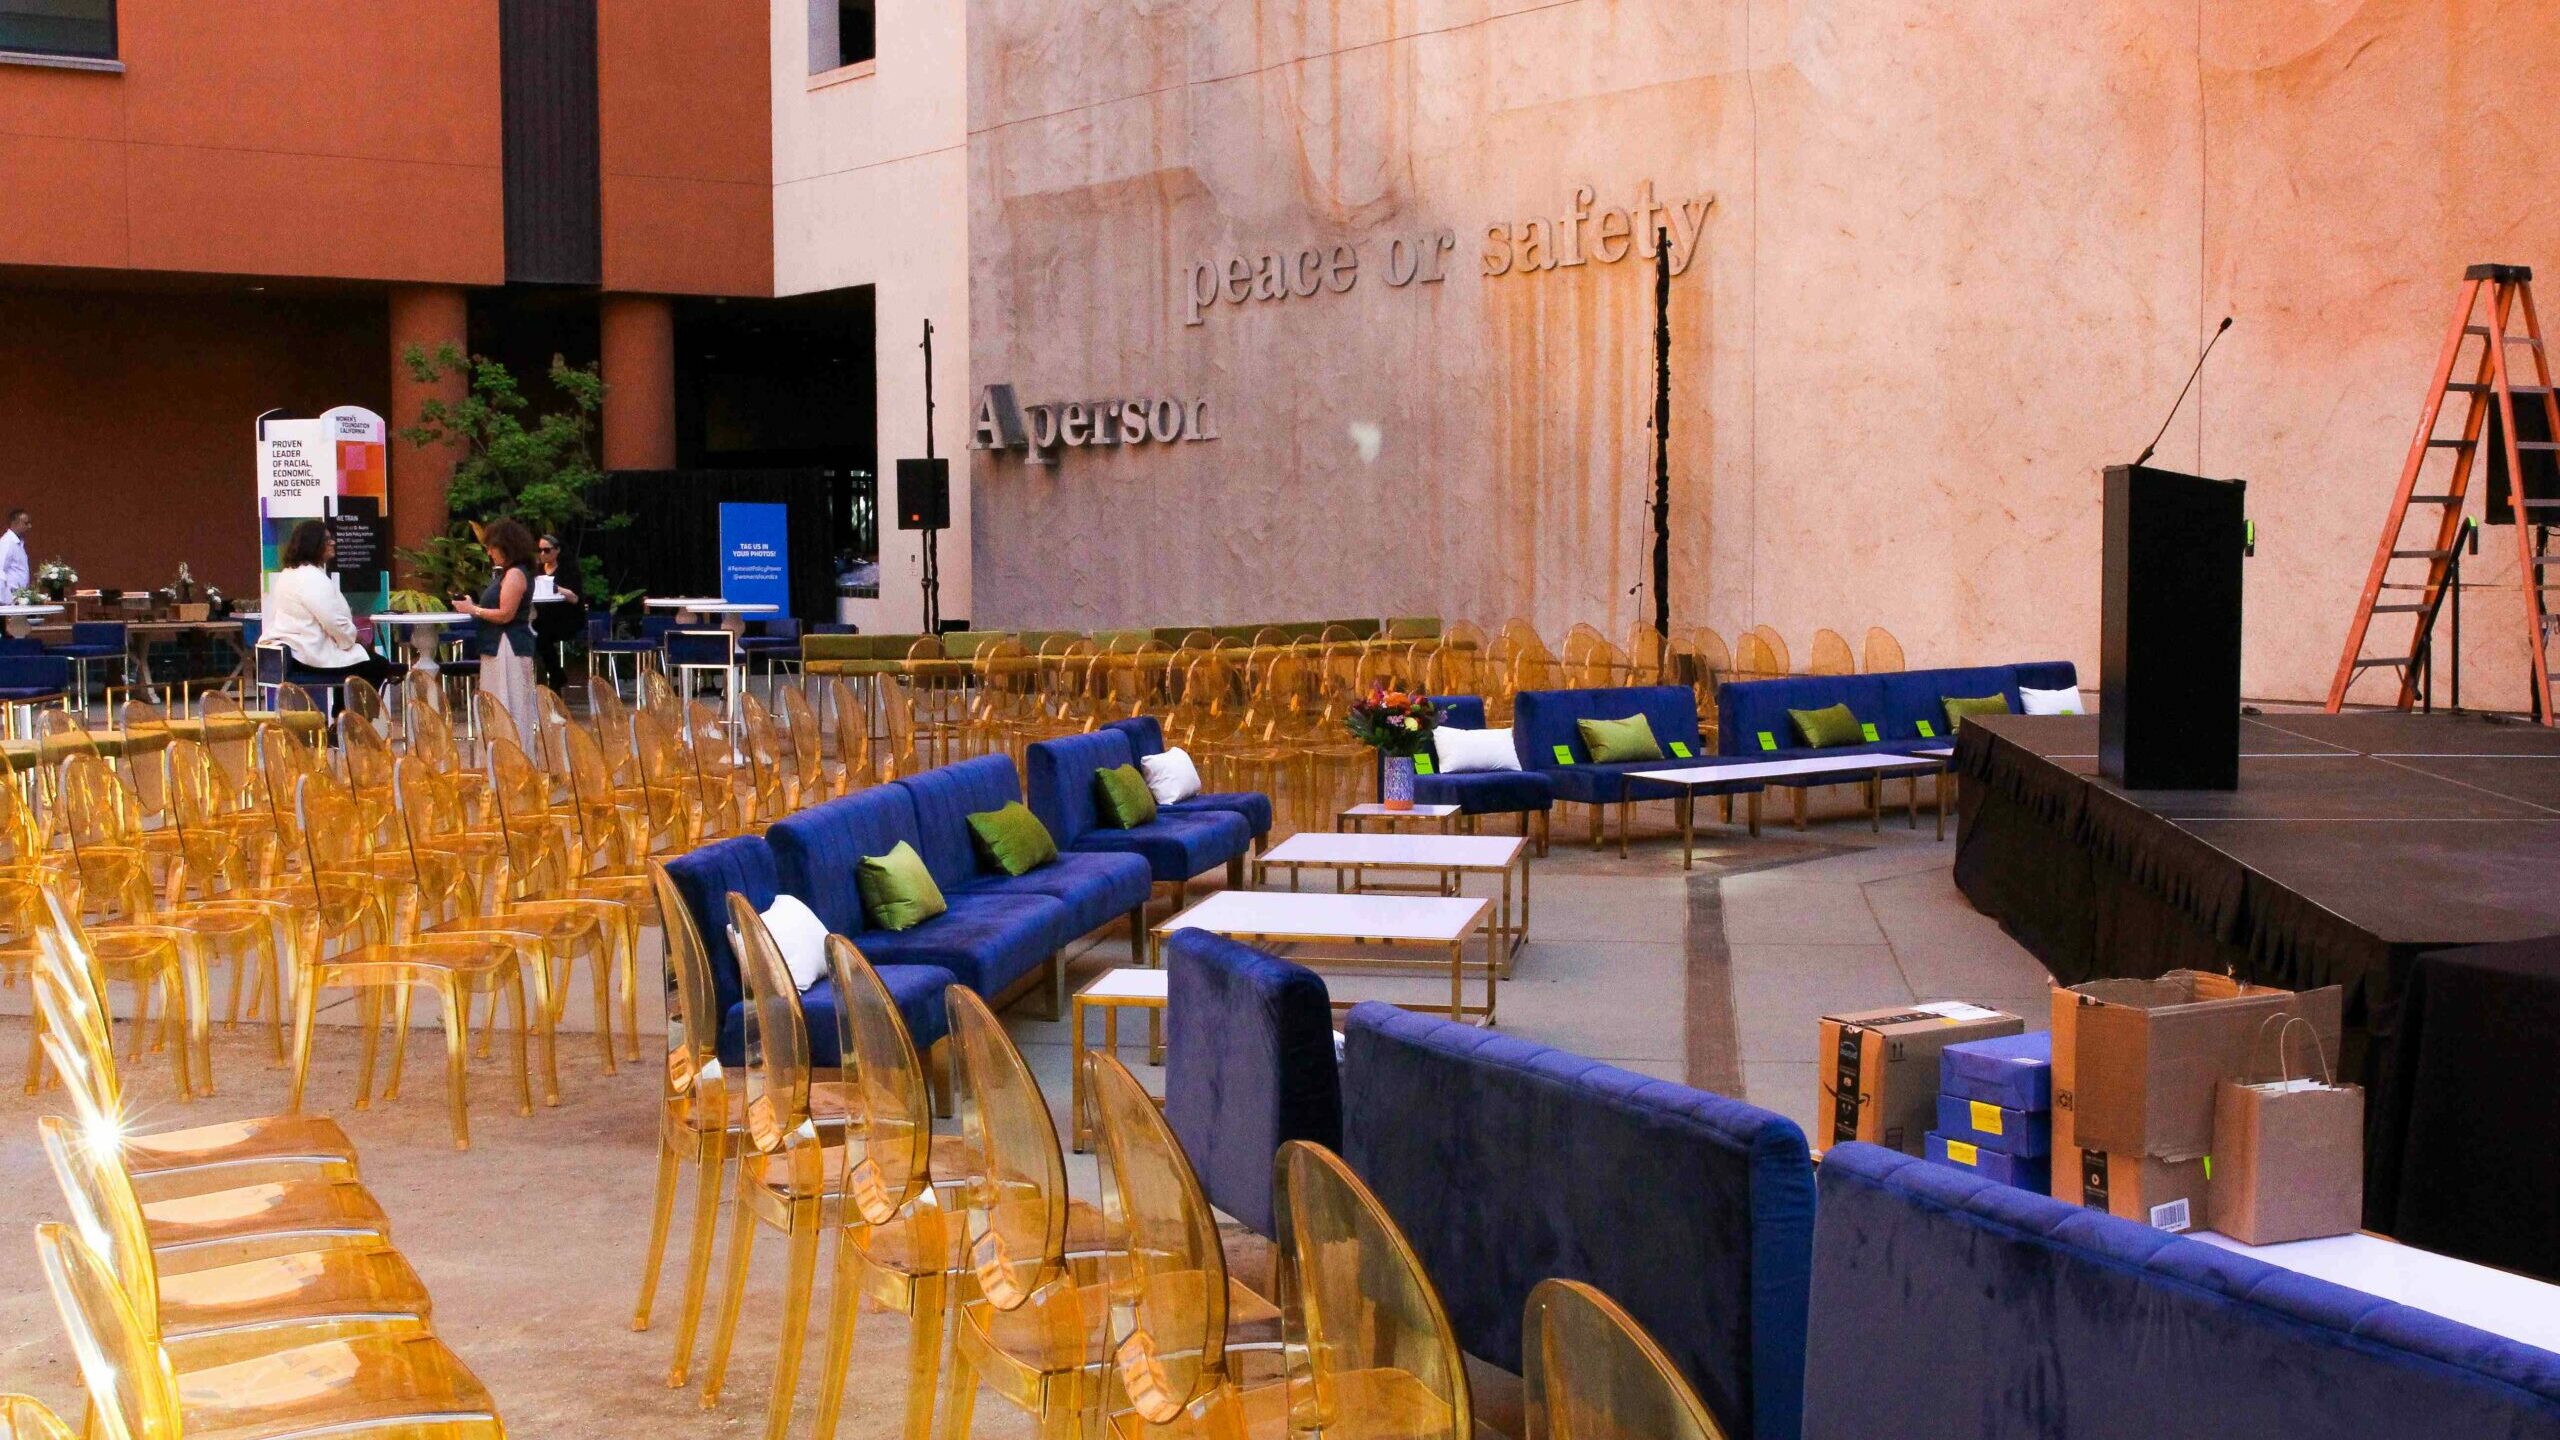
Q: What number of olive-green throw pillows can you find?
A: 6